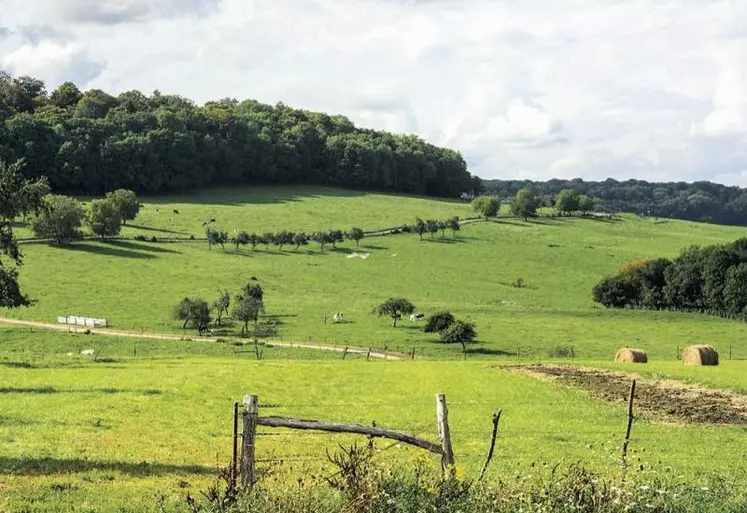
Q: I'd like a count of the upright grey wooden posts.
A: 2